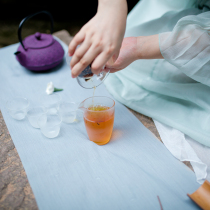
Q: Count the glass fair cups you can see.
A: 1